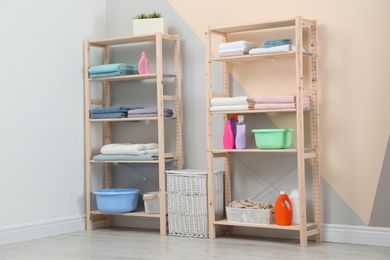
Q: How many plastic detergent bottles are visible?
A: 6